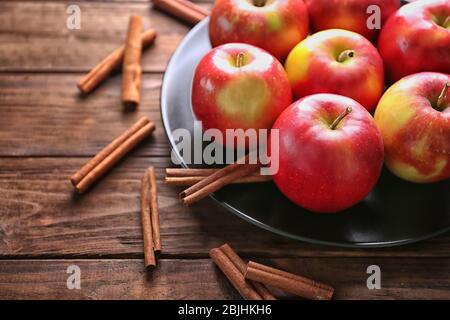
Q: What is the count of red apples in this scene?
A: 7